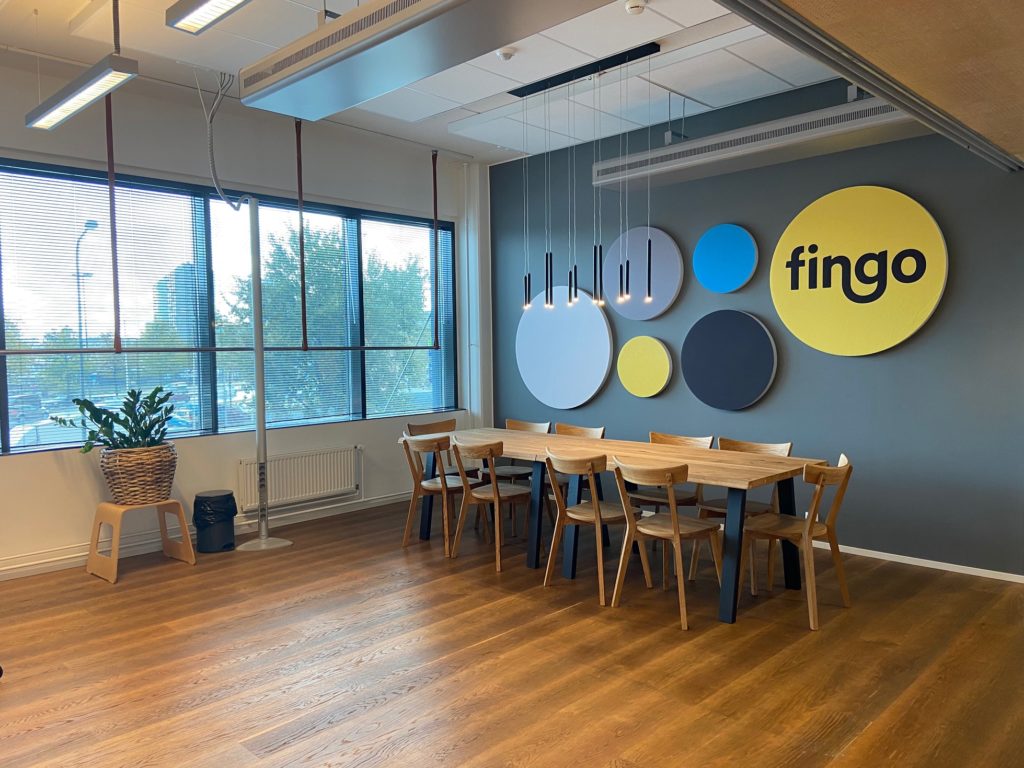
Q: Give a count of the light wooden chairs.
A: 10